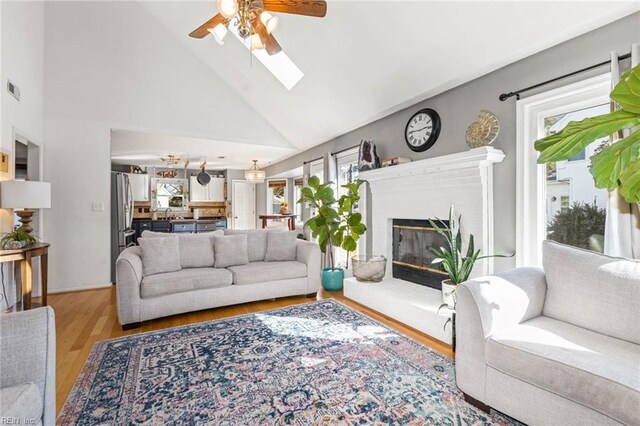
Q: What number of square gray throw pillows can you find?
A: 3